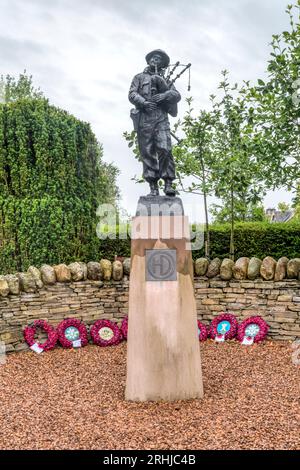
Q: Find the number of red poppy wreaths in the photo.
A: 7